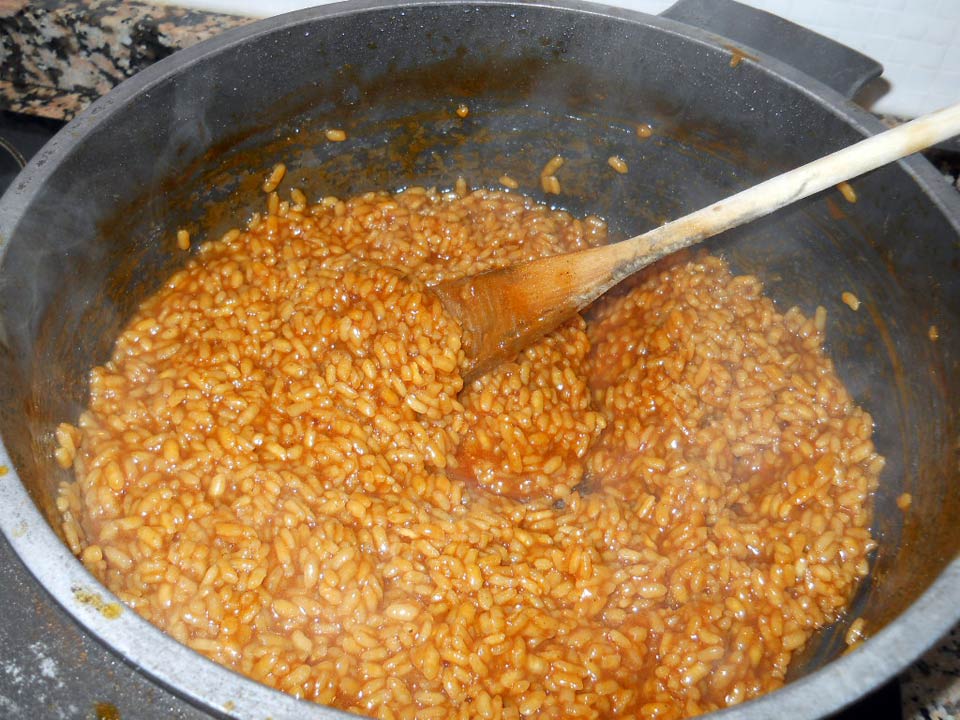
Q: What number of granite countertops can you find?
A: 1